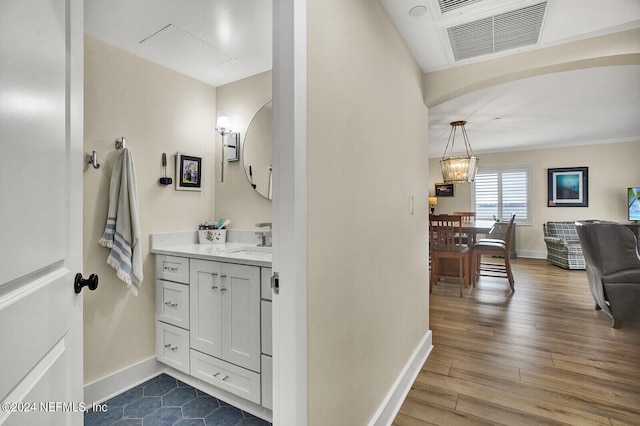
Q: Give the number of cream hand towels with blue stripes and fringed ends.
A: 1